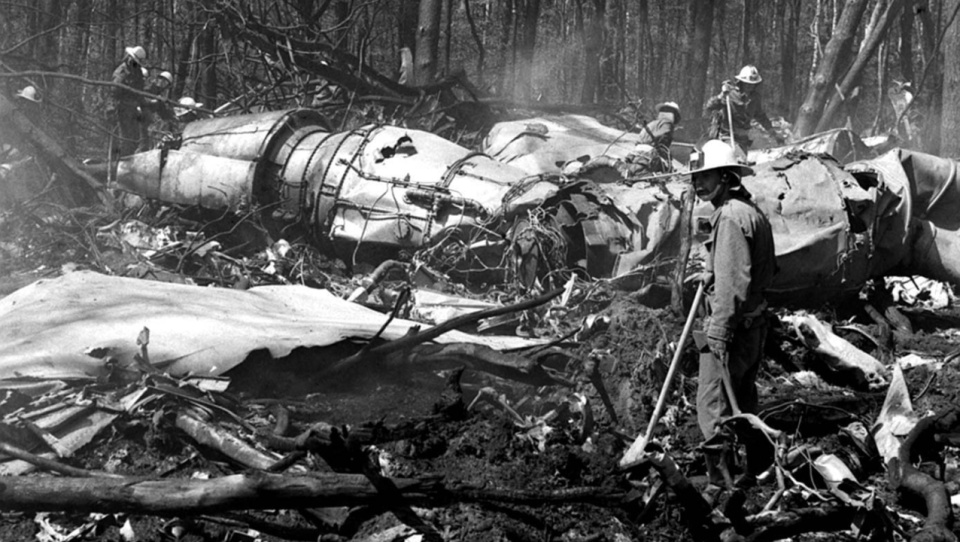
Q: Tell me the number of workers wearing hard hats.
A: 7